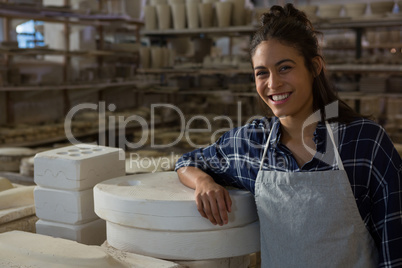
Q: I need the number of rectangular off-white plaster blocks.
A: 3